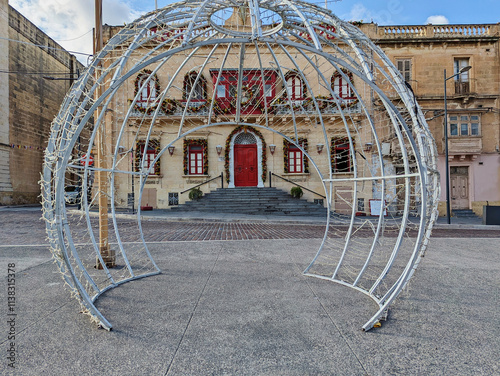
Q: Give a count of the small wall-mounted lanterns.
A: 6